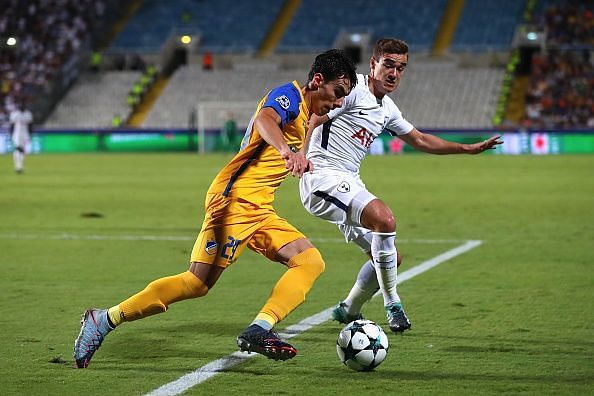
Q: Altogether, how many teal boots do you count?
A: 2